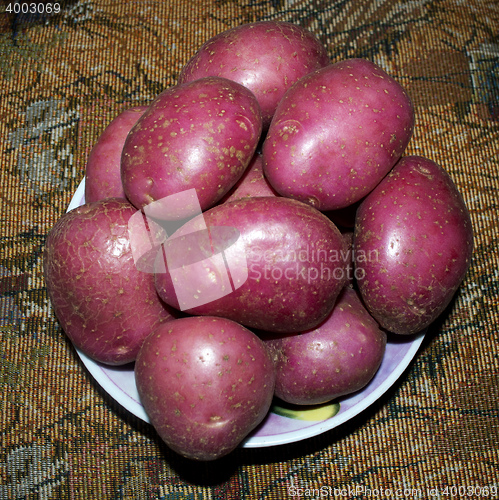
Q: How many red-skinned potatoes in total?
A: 10